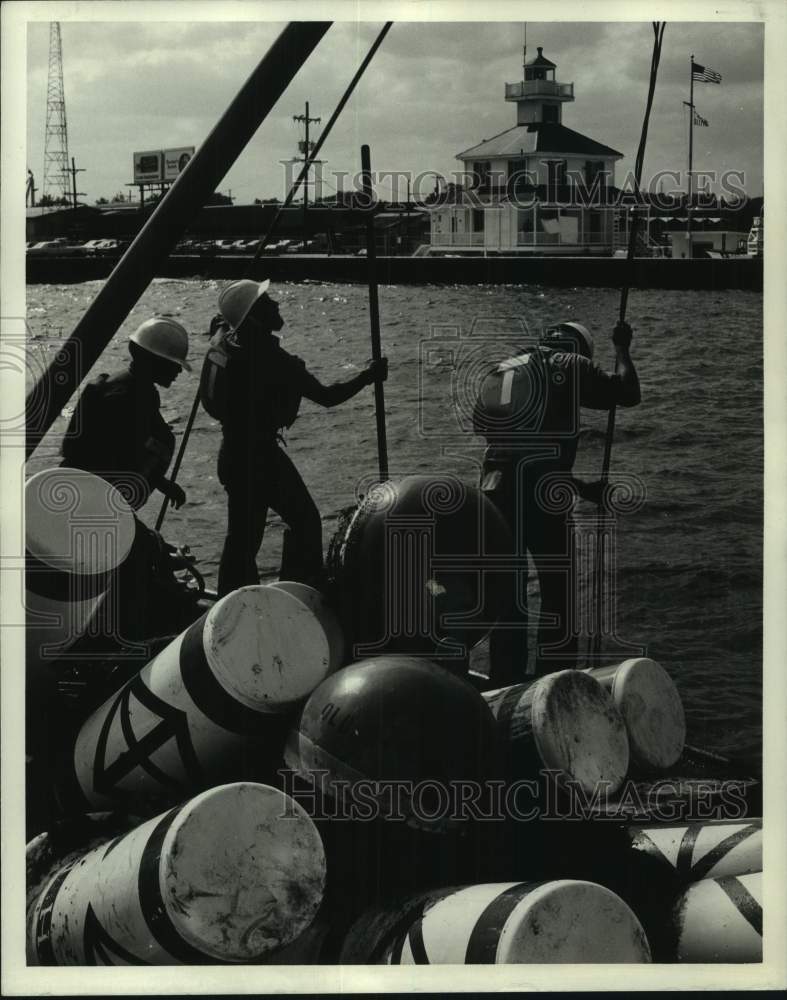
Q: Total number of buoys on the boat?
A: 11